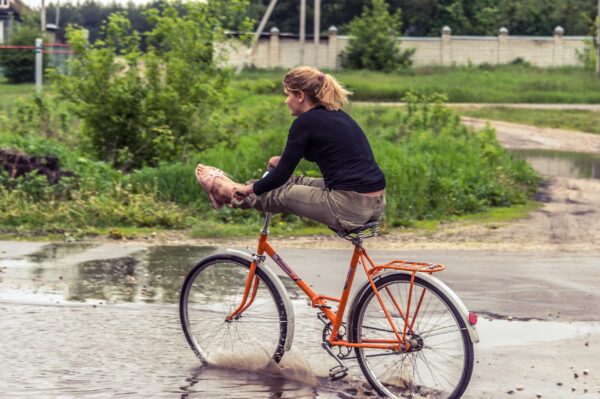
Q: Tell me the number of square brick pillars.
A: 5